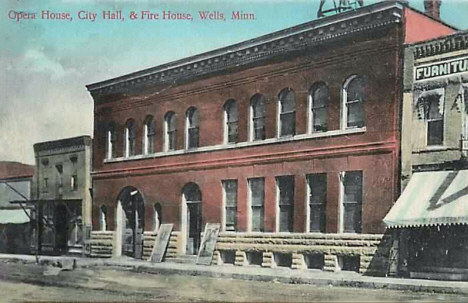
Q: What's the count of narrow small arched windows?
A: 2